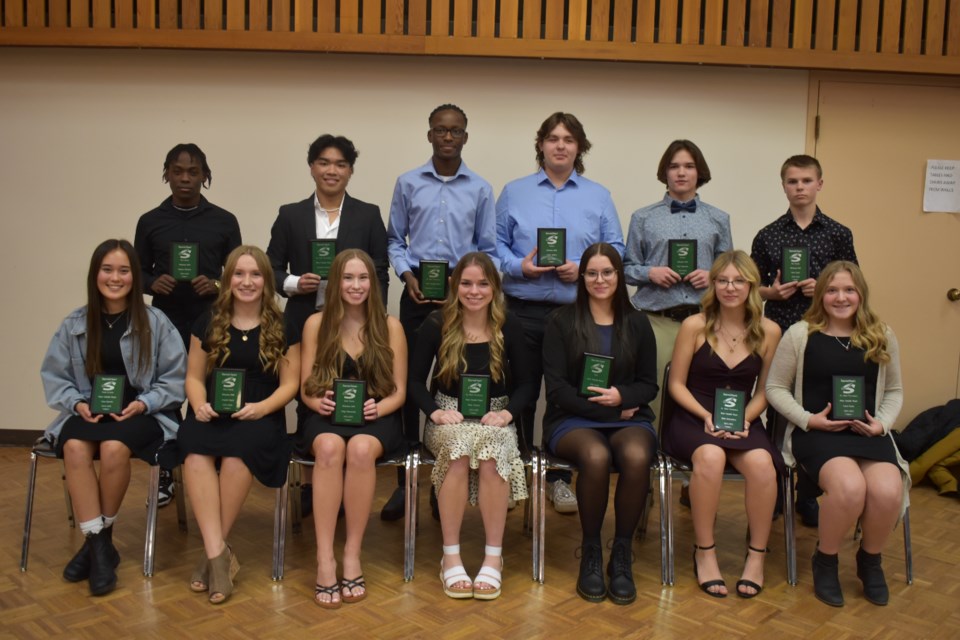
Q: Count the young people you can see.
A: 13